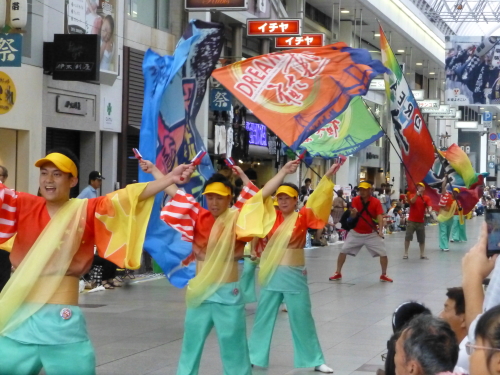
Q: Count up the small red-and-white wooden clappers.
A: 5